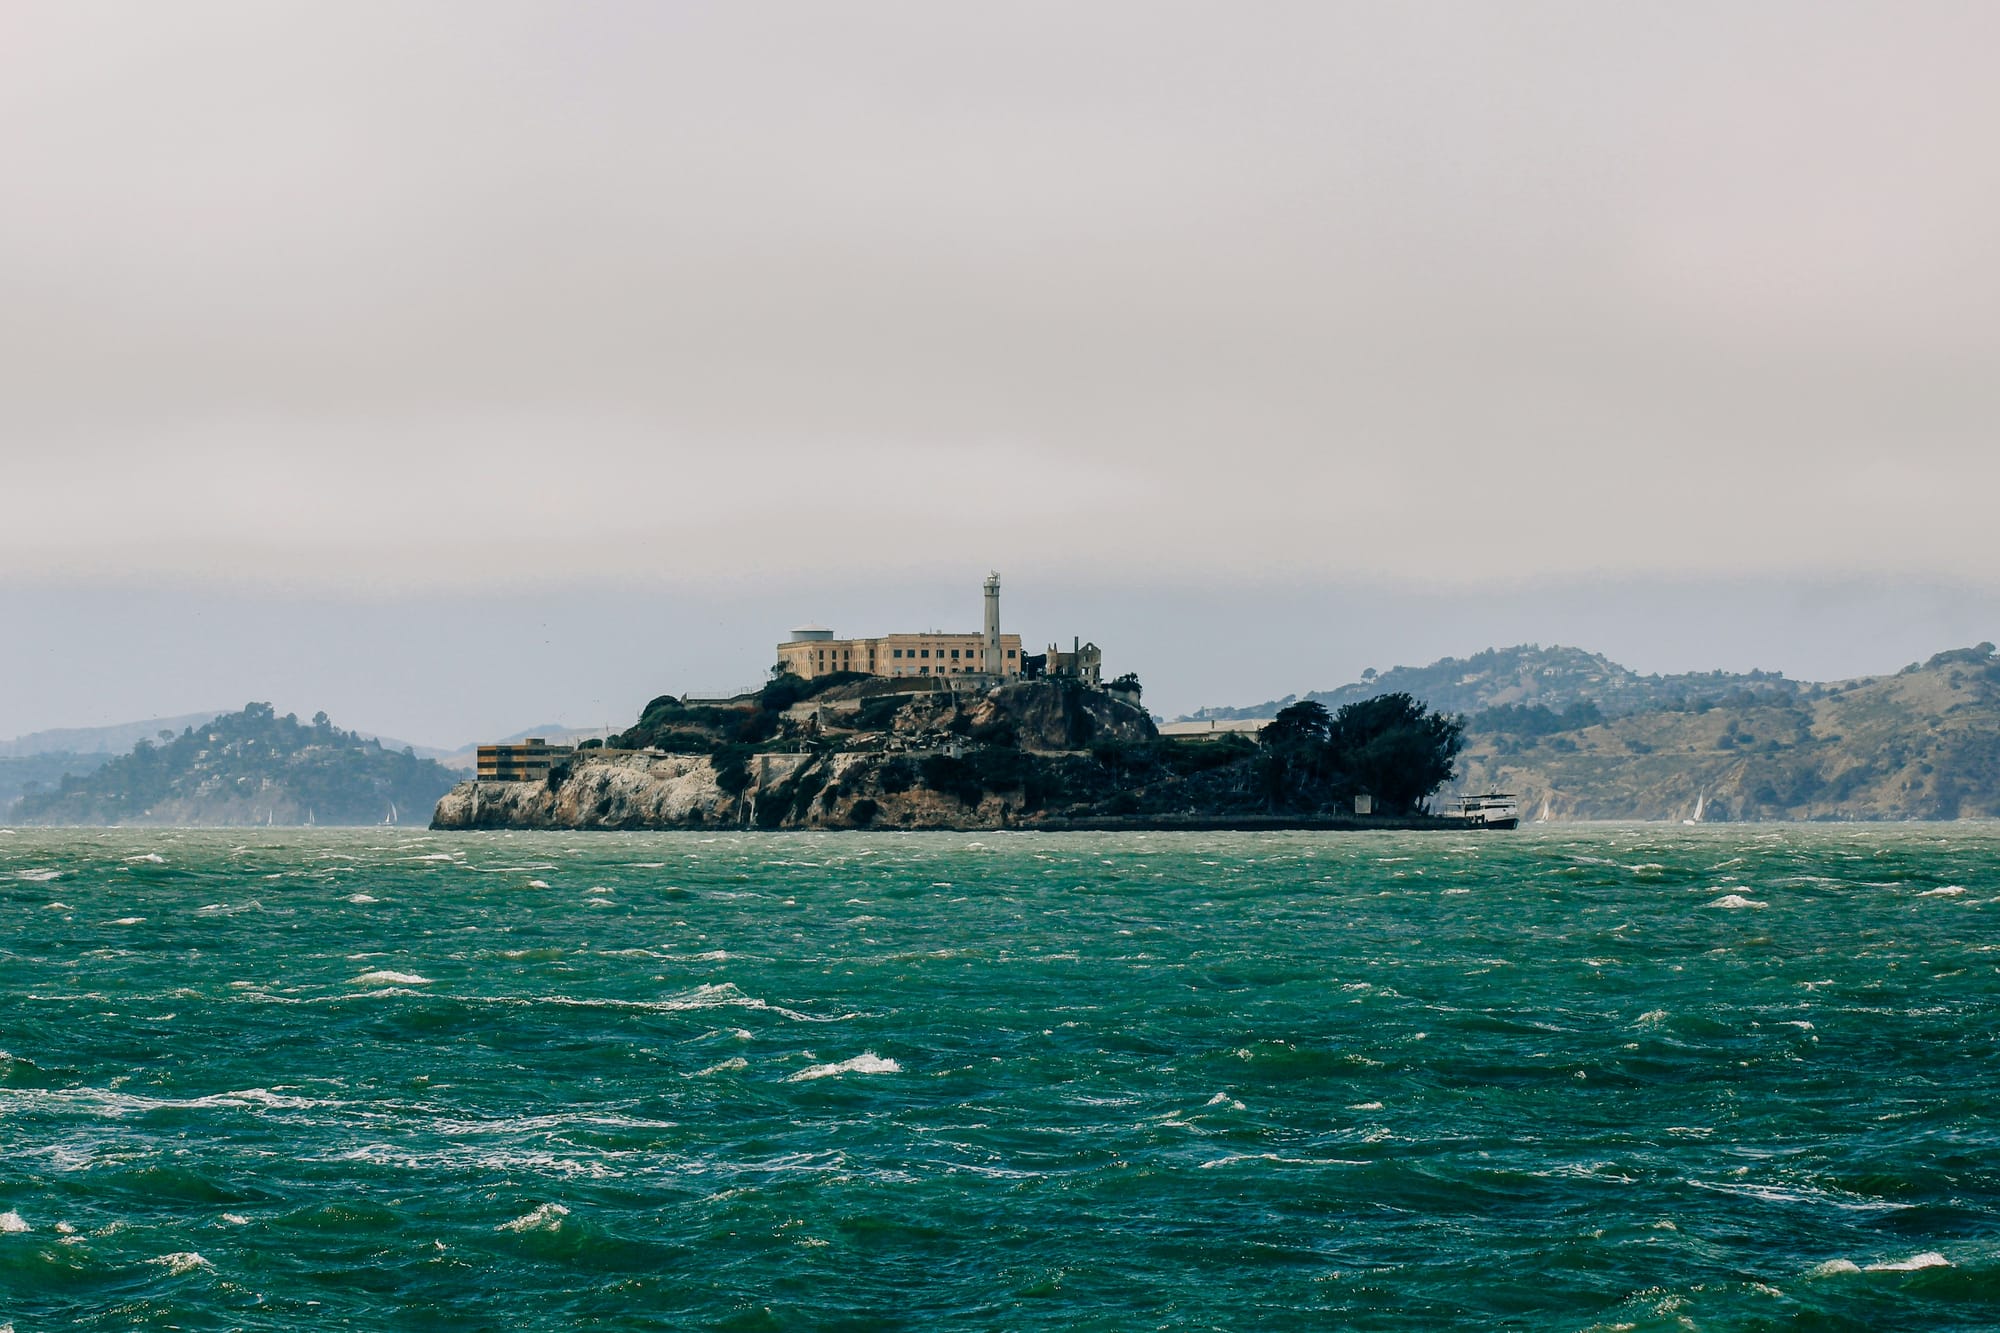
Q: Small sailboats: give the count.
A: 5